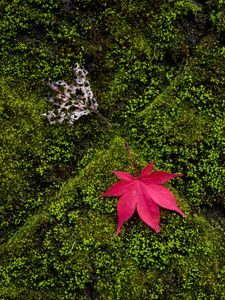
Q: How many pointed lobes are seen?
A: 7